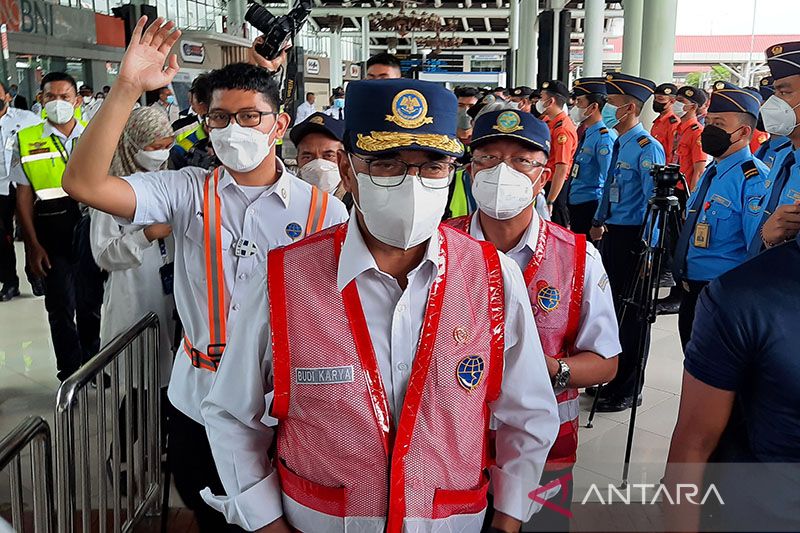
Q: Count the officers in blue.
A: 5